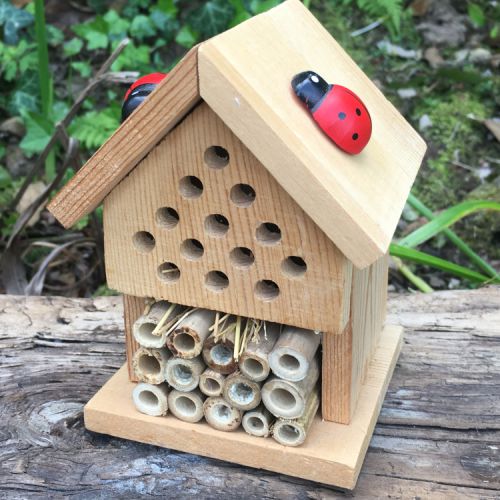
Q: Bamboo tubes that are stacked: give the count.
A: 15